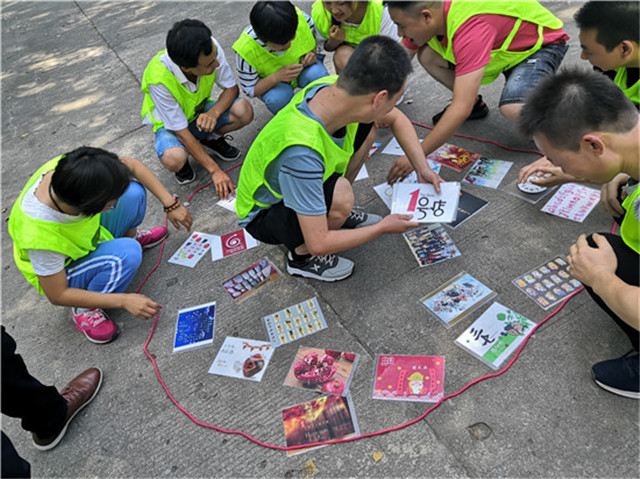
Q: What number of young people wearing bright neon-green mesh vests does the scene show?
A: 8